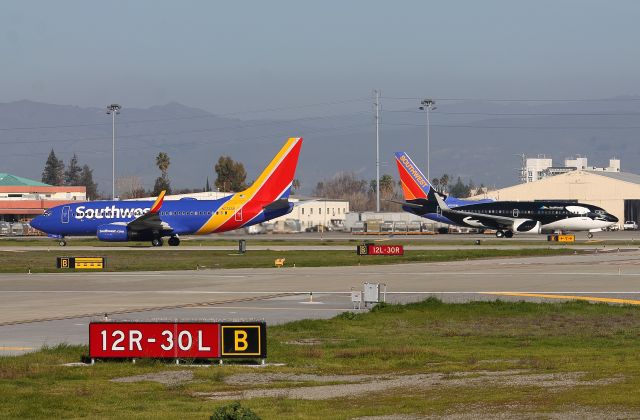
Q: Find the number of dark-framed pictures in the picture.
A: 0